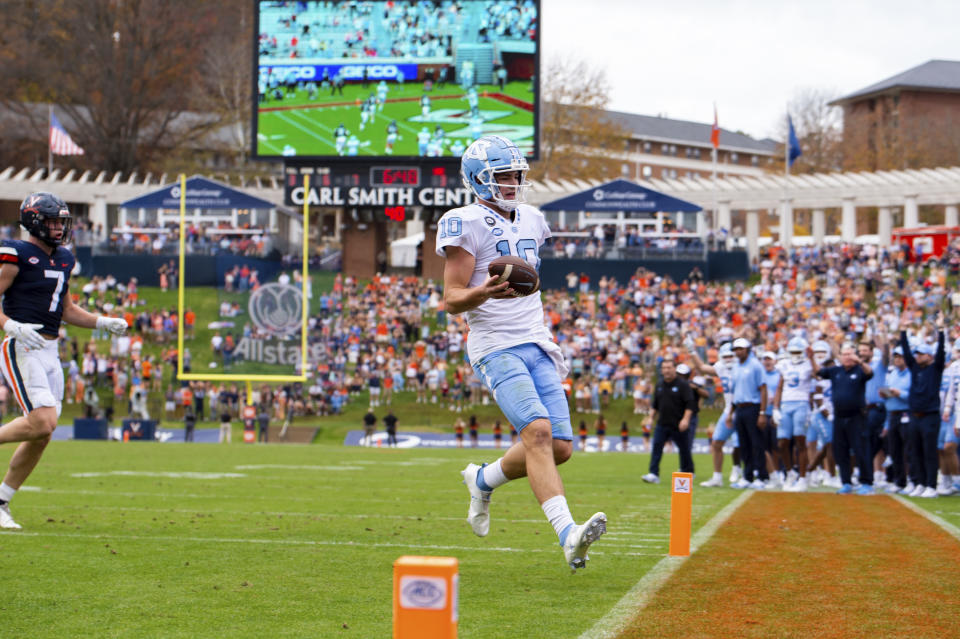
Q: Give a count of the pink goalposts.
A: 0